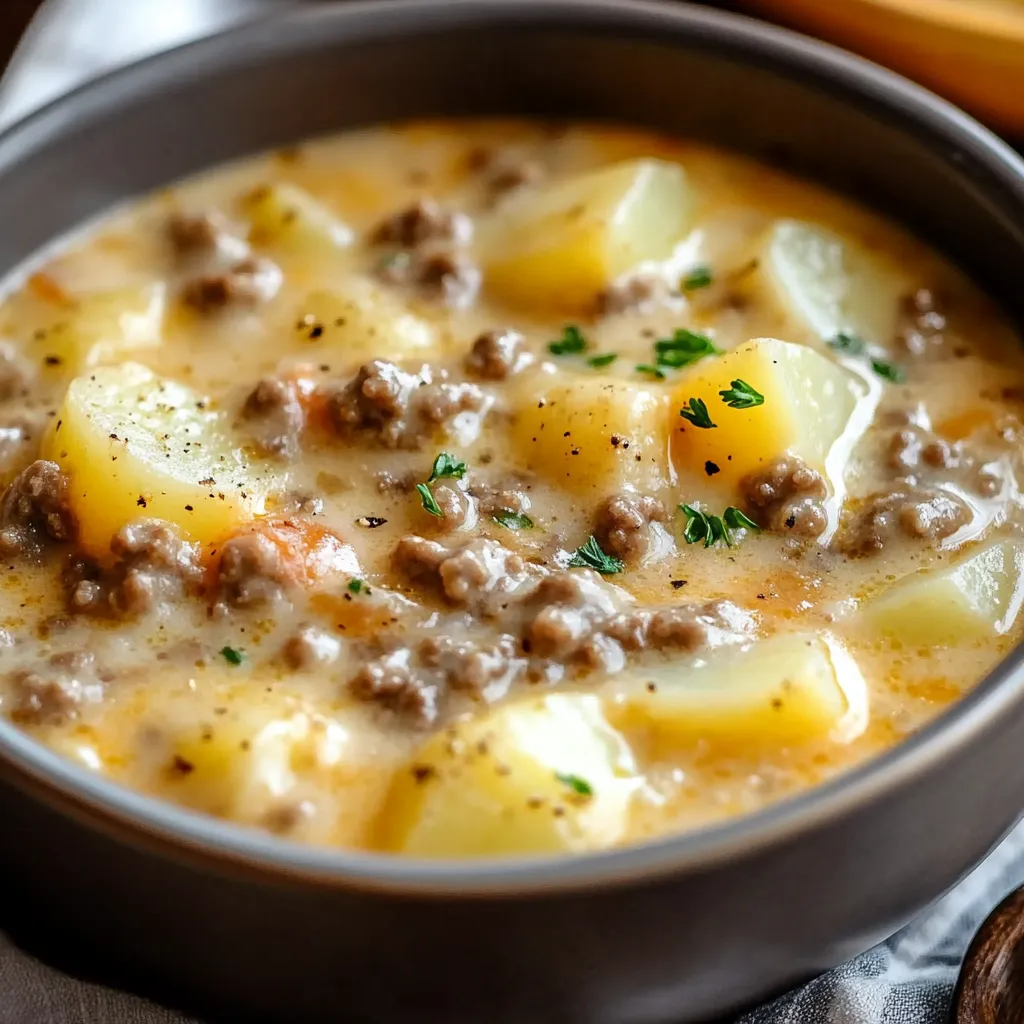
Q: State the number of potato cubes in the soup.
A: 12